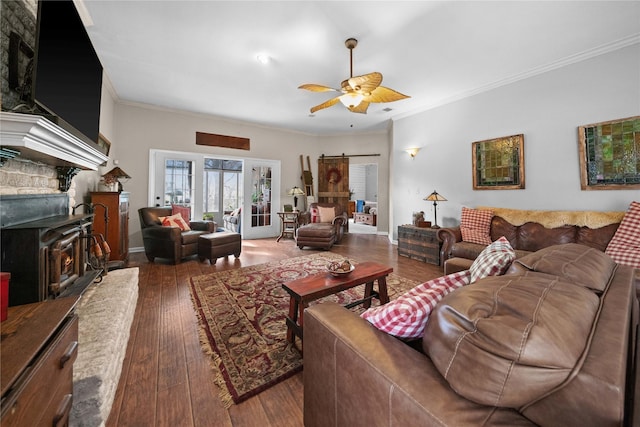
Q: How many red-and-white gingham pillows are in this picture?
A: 4